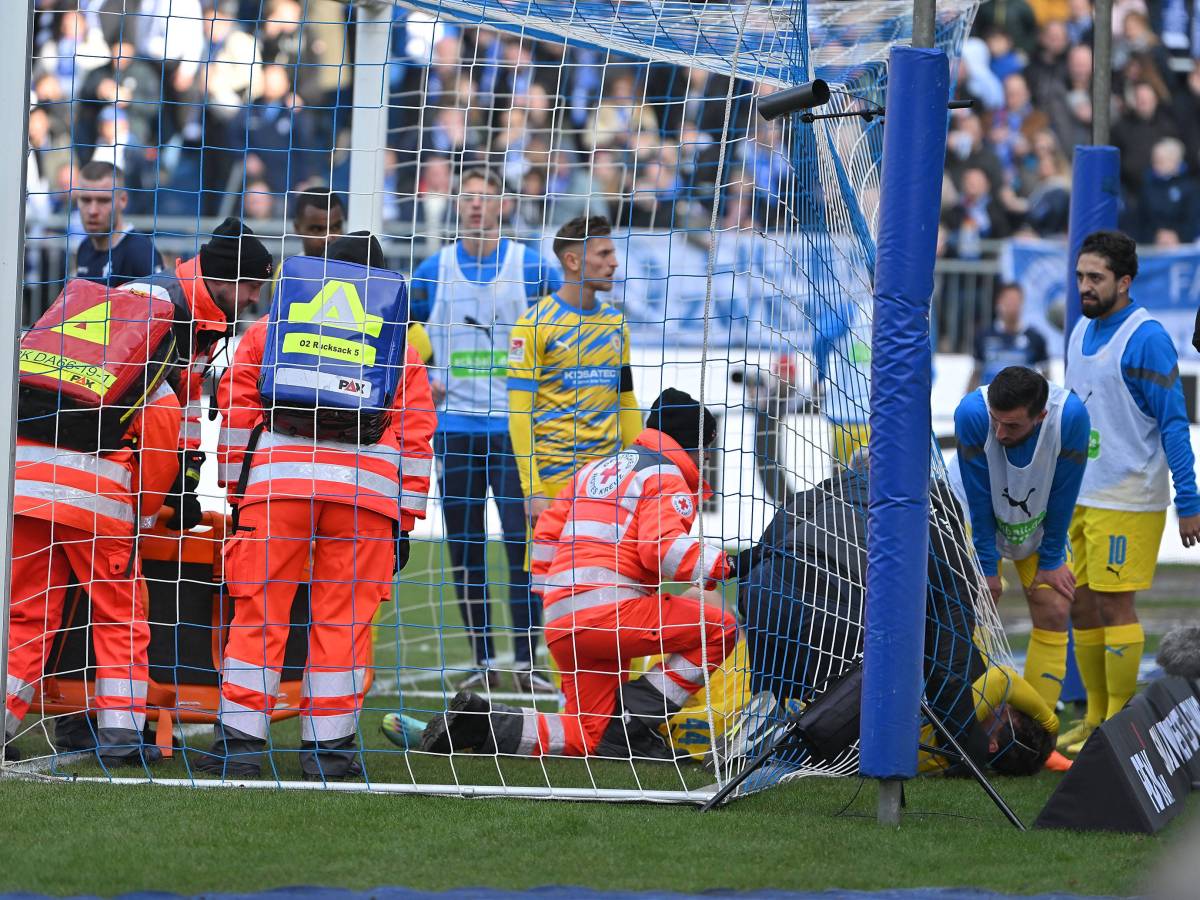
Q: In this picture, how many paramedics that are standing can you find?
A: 3